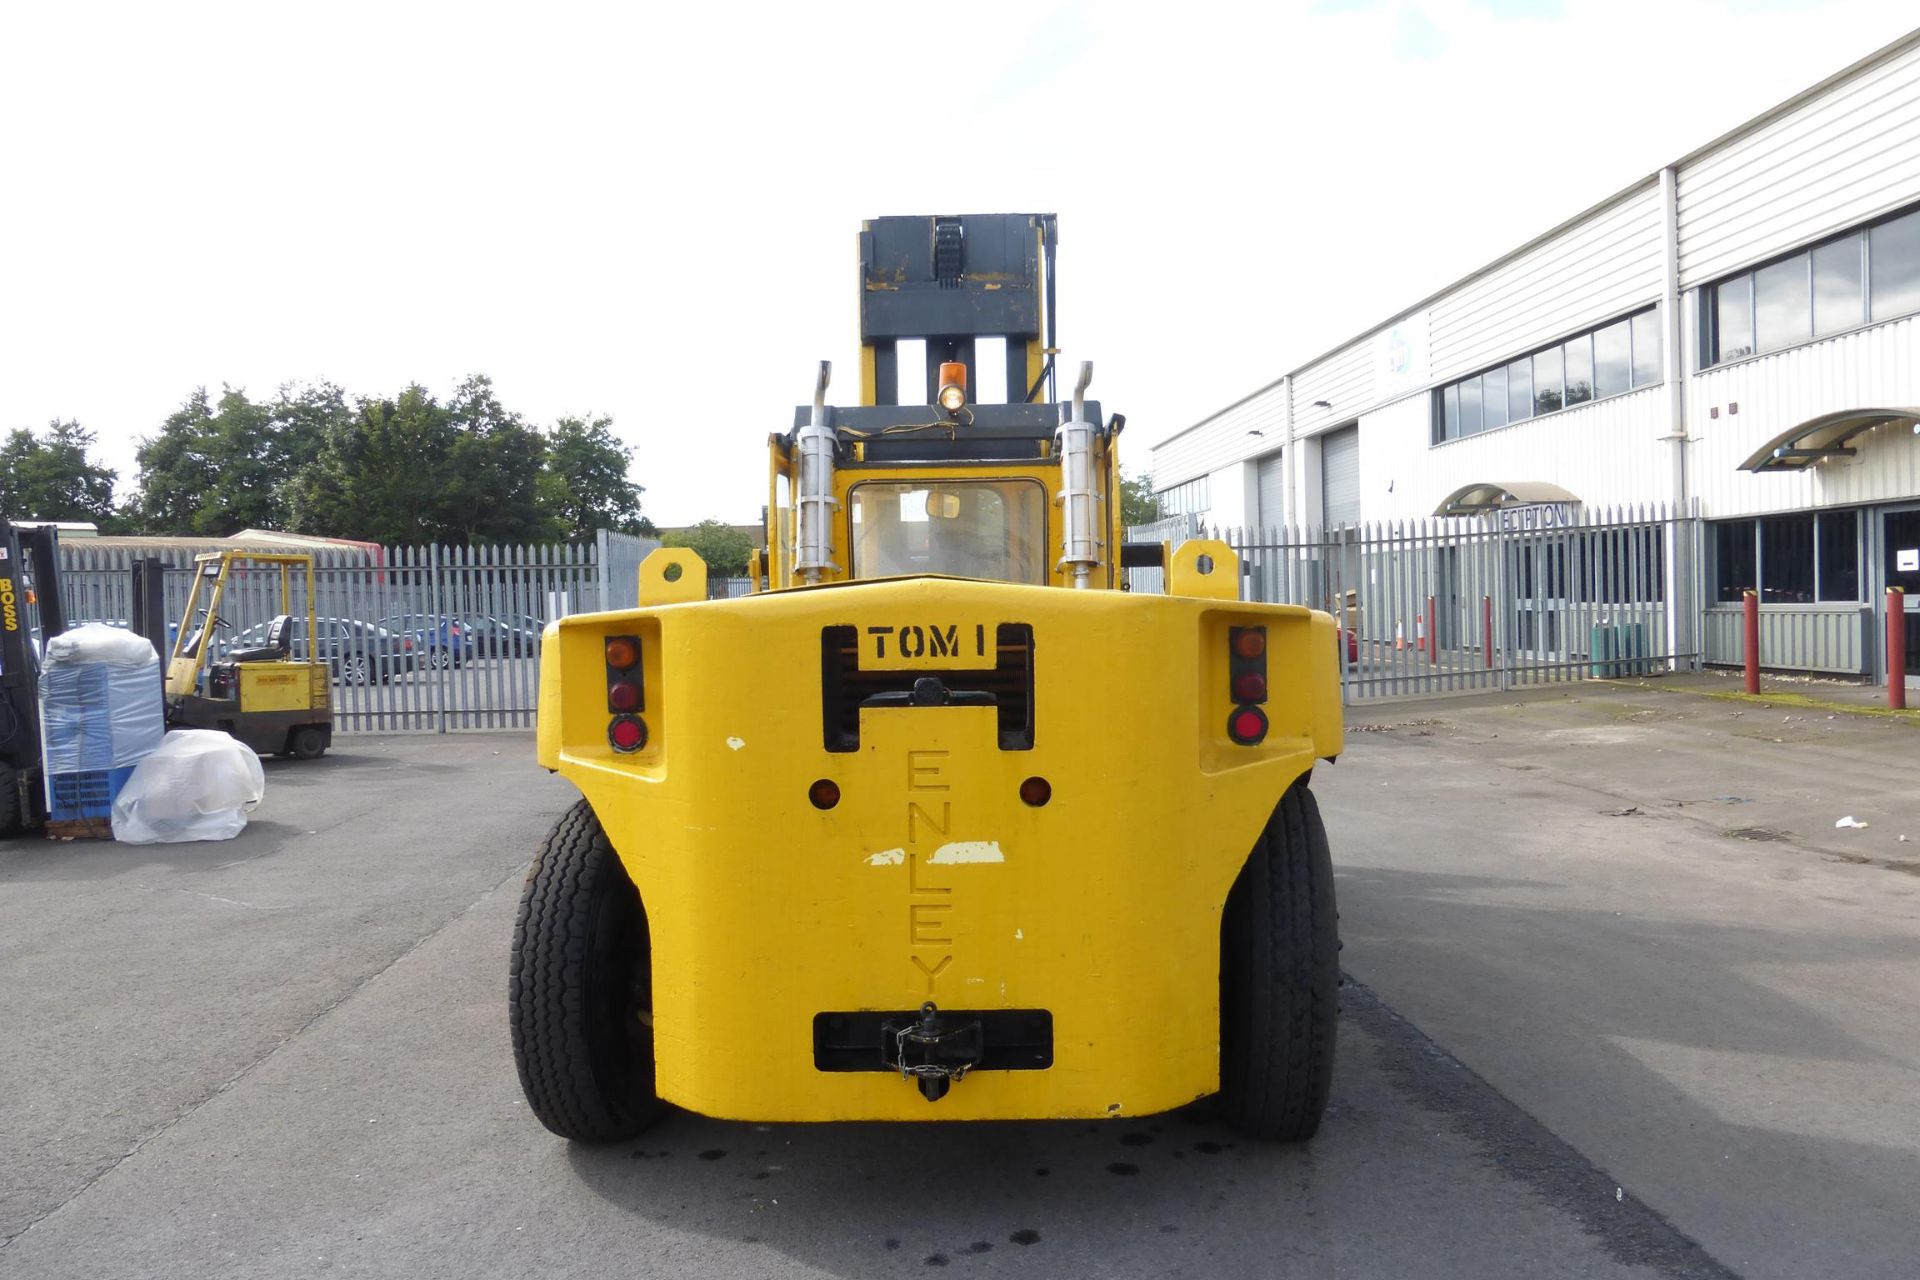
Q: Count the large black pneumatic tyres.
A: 2